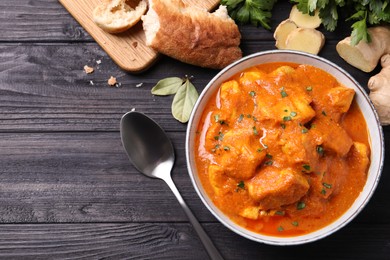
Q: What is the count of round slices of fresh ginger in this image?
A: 3